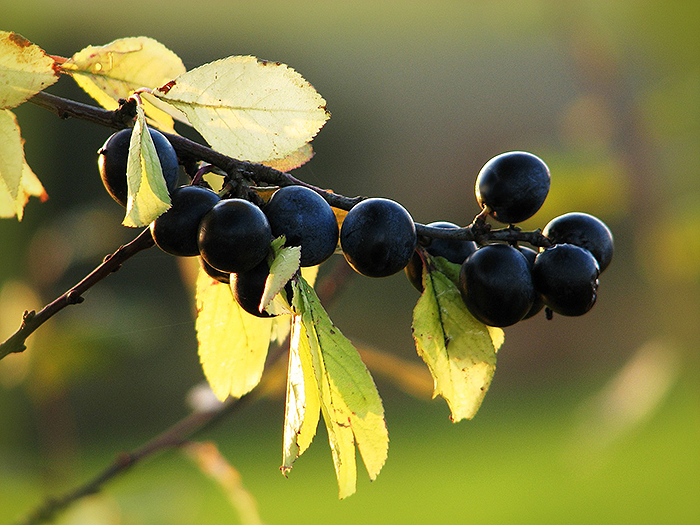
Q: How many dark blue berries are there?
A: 13